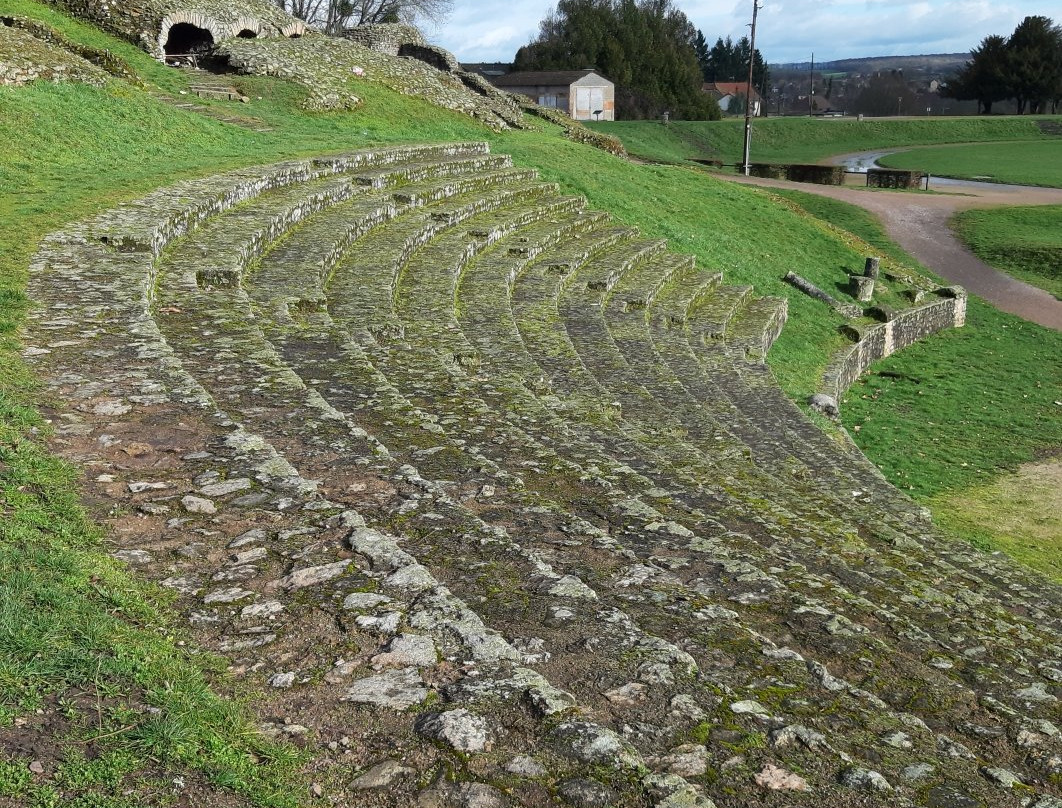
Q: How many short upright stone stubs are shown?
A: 2